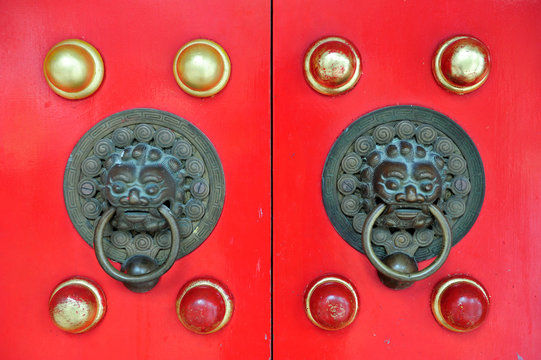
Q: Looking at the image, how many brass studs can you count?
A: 8